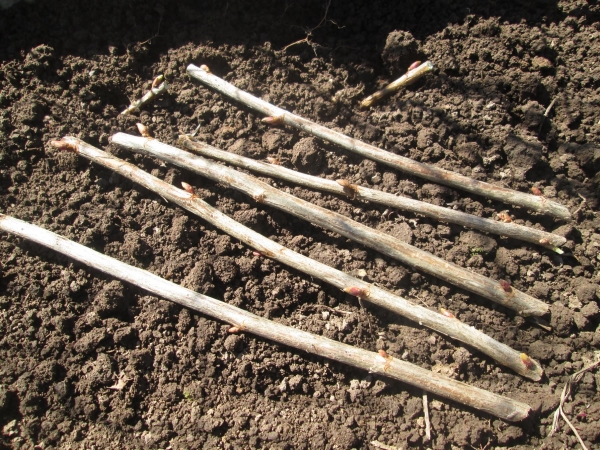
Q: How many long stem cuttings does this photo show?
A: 5